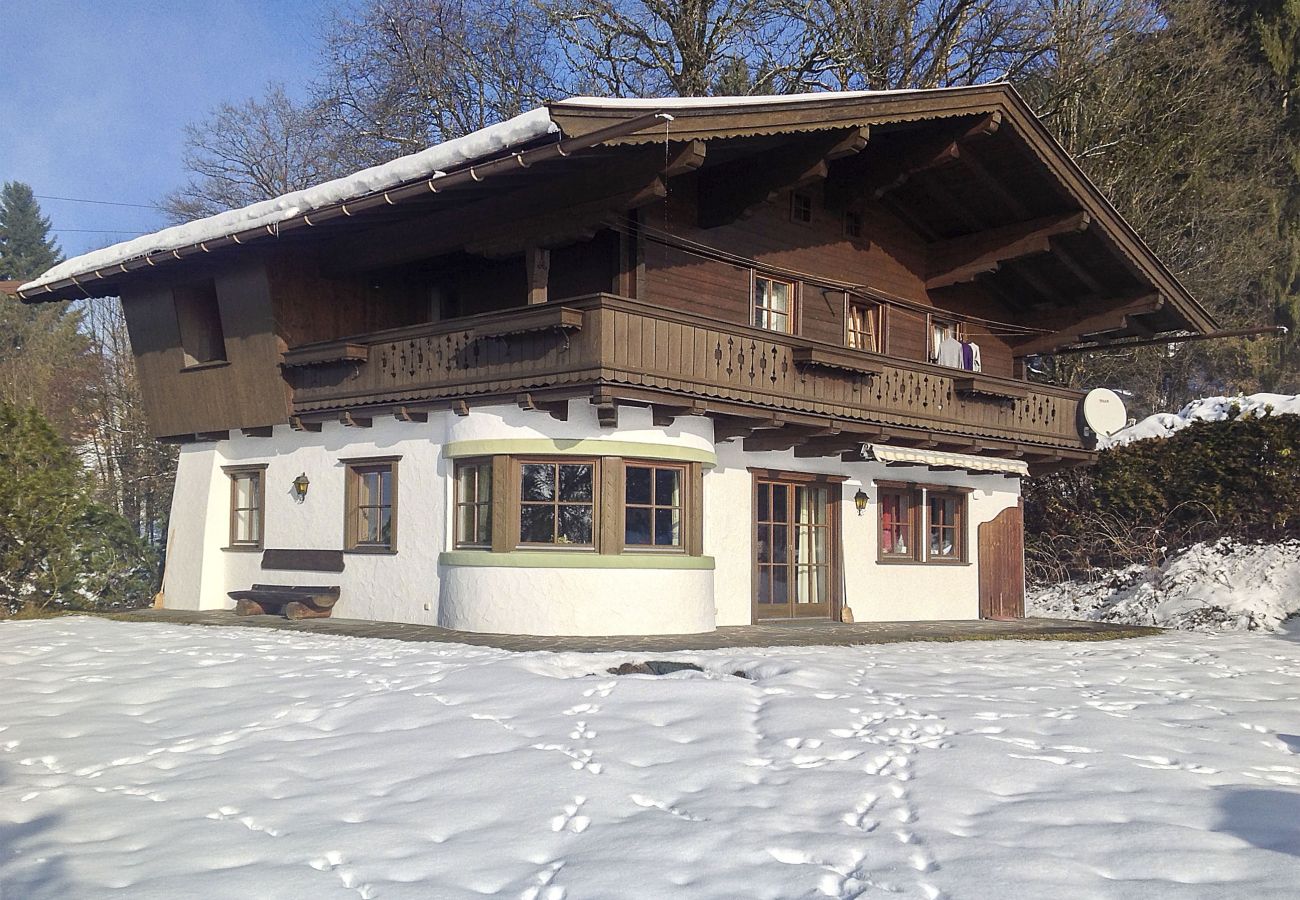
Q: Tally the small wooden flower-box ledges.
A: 4